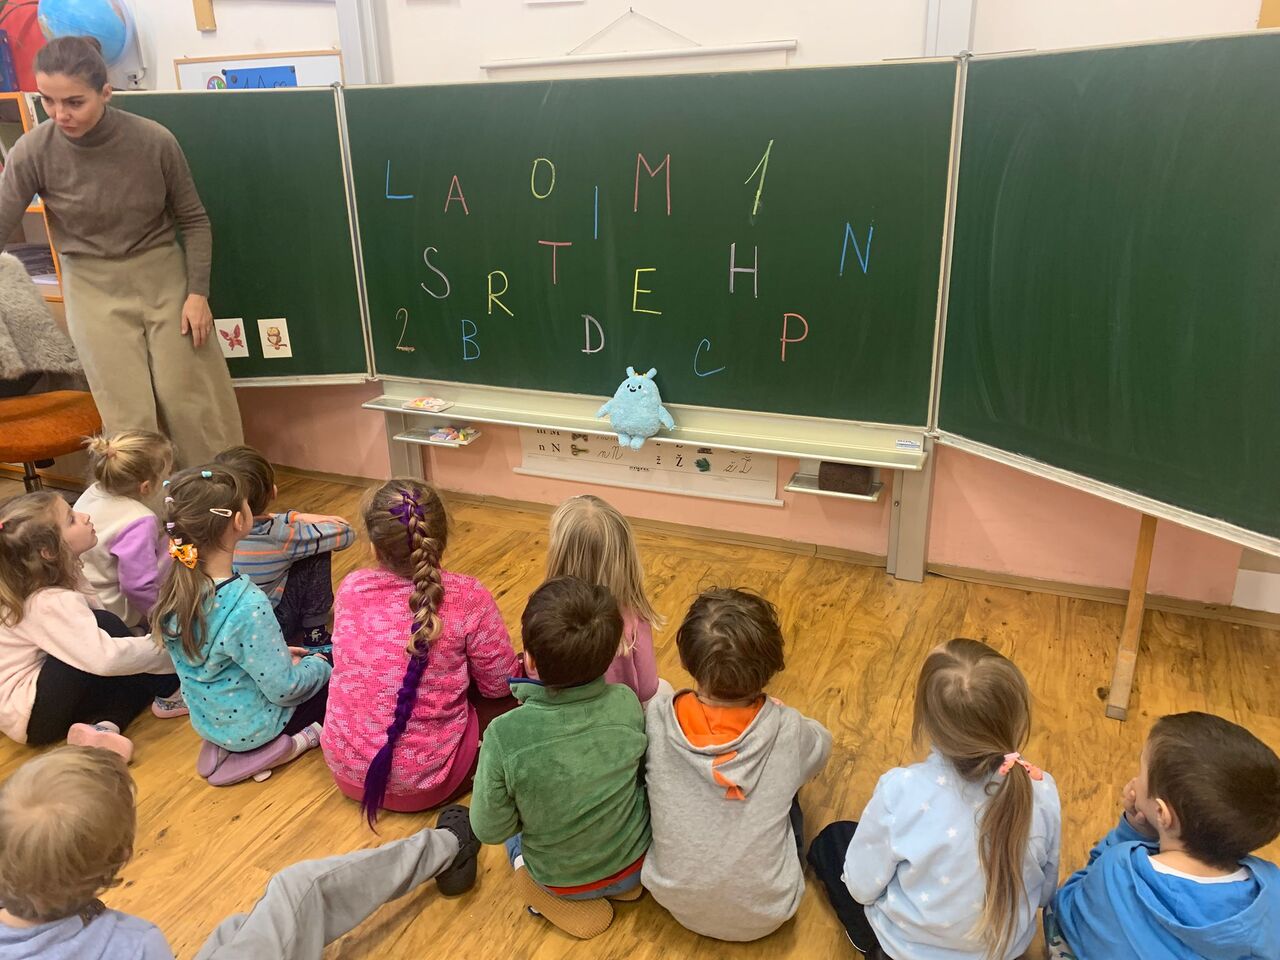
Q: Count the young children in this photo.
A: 11